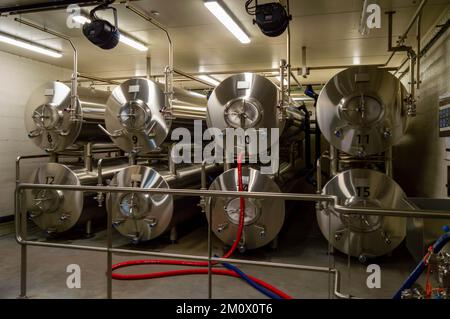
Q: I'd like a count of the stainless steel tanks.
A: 8